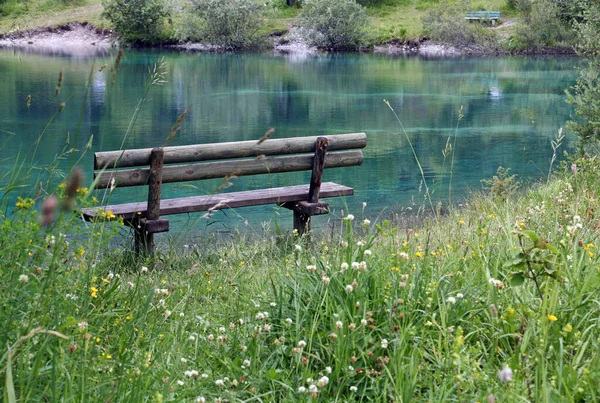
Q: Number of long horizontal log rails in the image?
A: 2